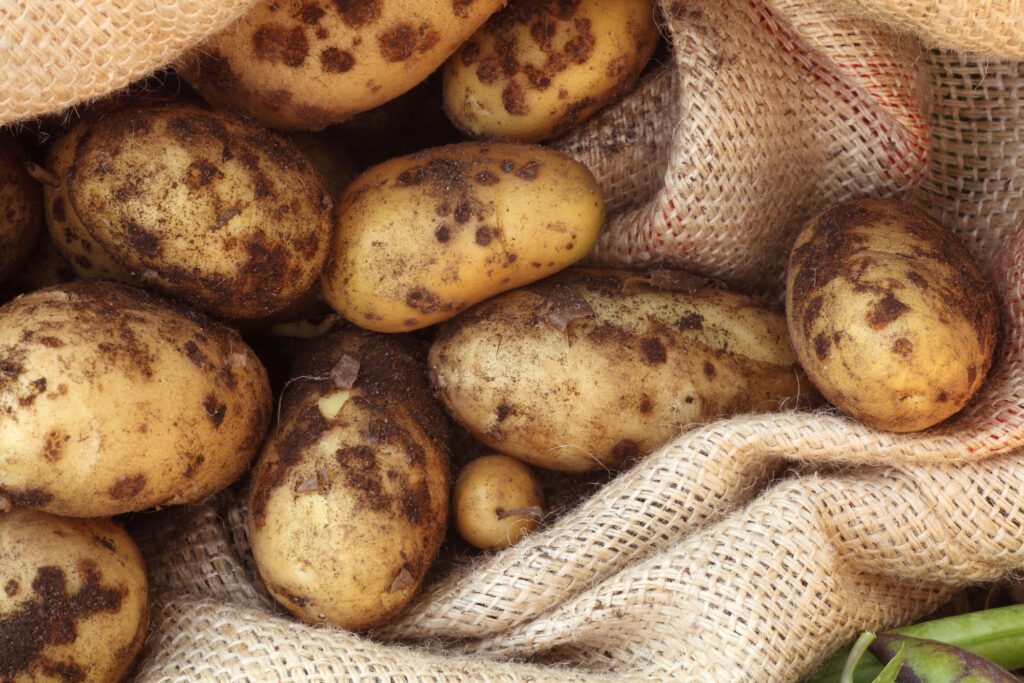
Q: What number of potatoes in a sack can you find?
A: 12